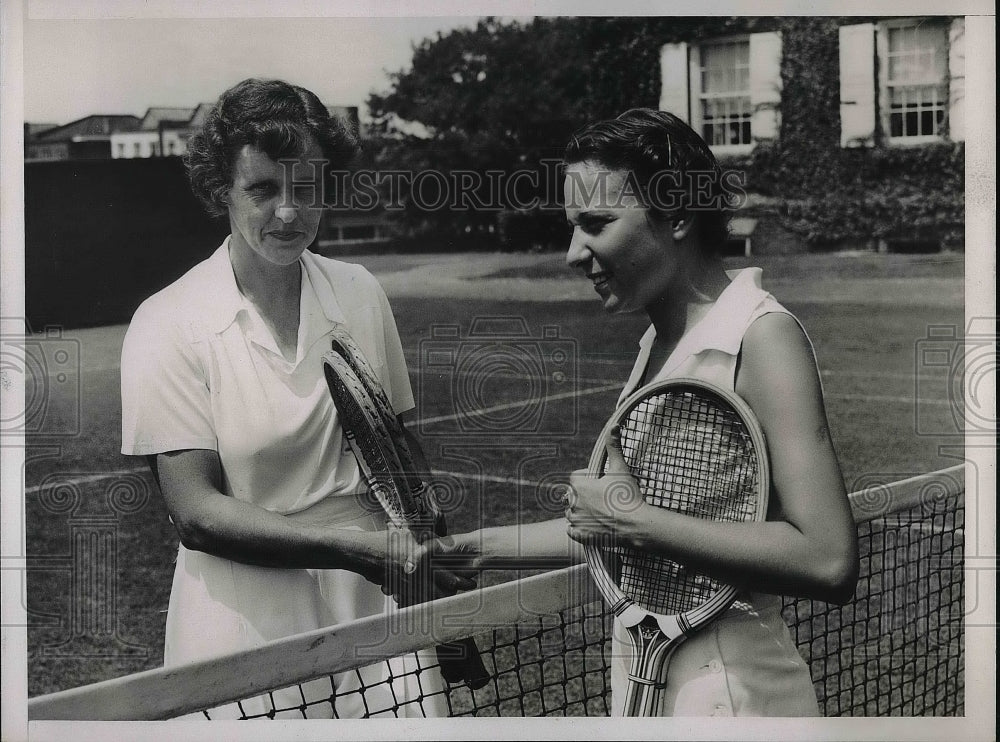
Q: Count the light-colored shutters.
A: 4